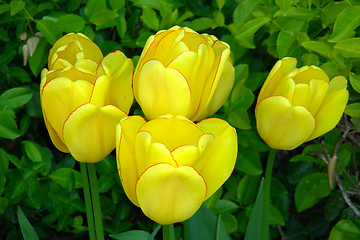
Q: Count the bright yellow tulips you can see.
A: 5